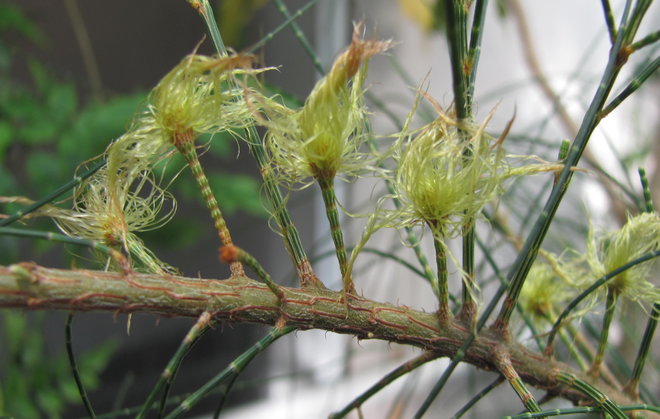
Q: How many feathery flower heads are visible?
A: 6